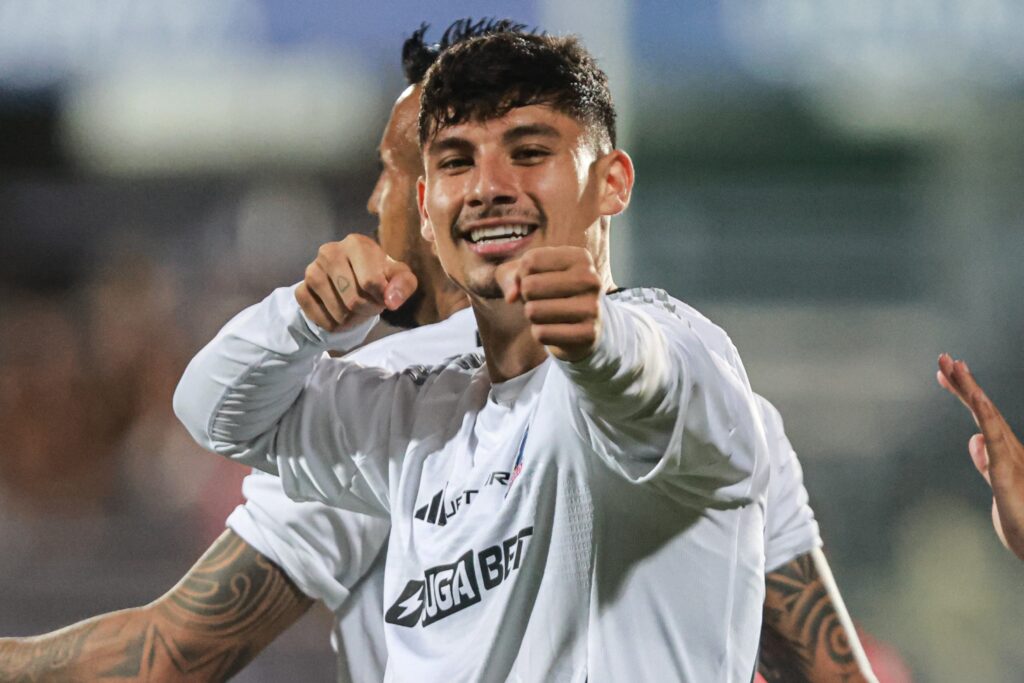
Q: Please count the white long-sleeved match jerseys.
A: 1